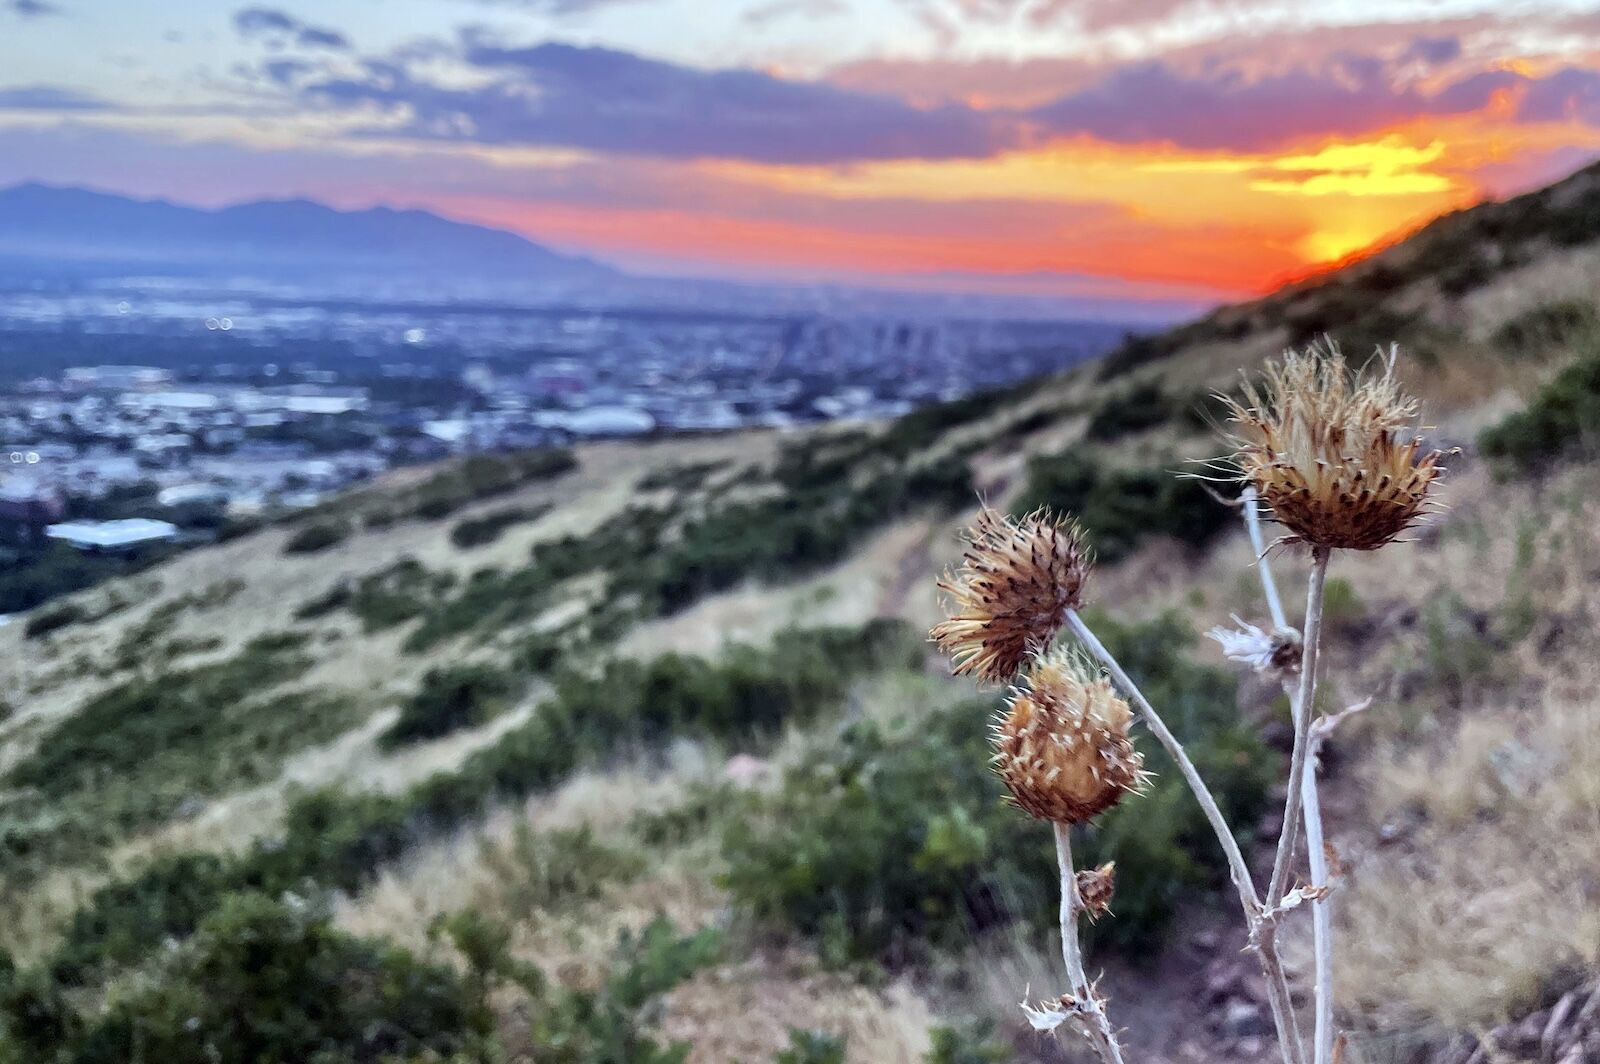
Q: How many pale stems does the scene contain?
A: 4